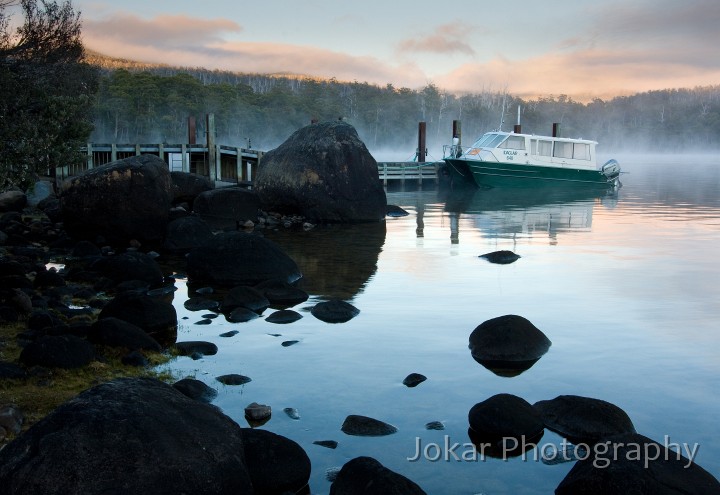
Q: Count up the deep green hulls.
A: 1